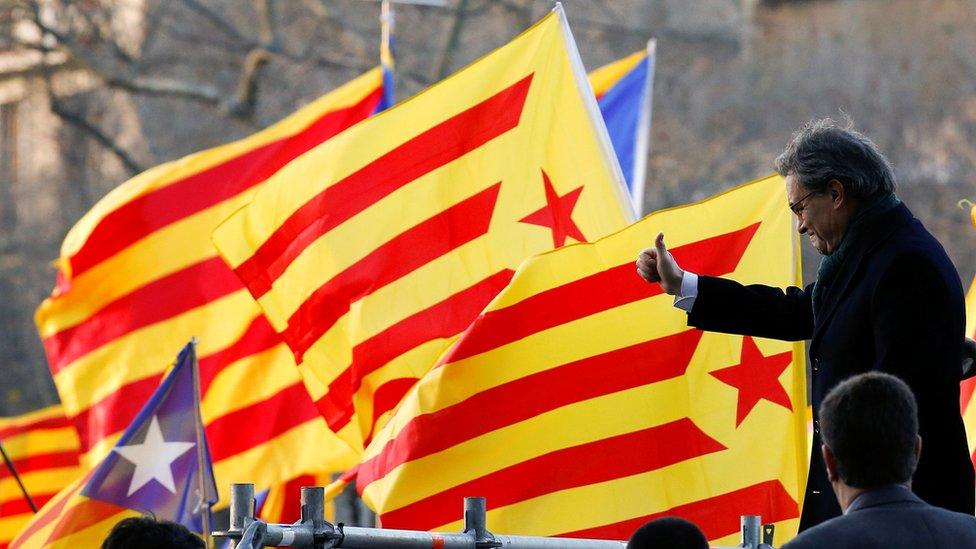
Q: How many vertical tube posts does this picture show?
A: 4